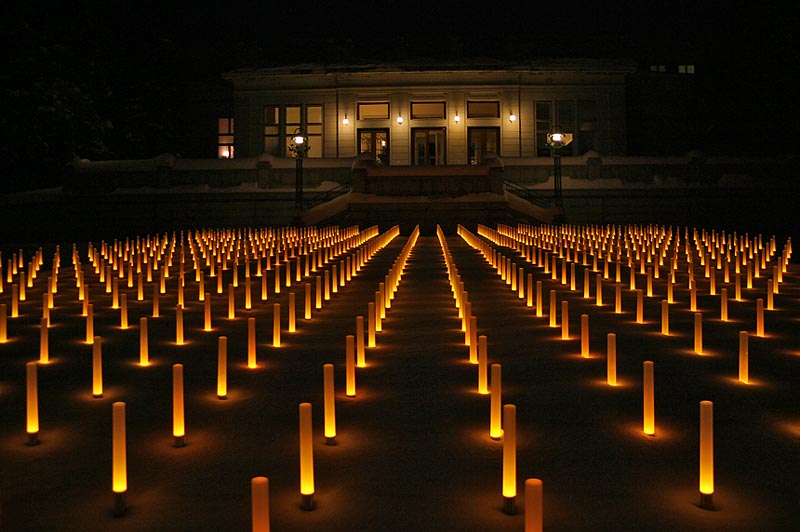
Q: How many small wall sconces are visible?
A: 4